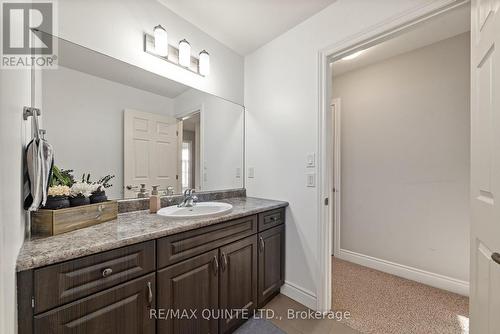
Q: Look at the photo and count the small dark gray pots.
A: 3